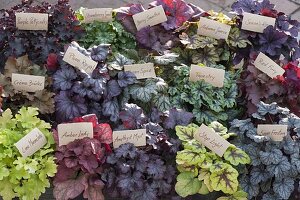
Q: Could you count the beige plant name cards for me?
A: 15